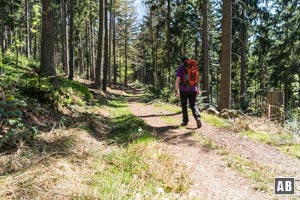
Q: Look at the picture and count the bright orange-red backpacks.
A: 1